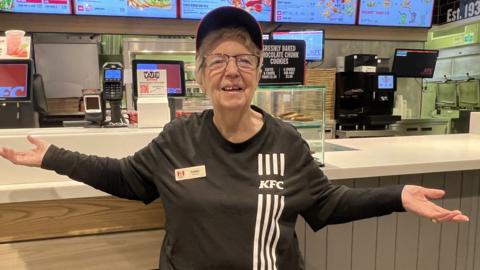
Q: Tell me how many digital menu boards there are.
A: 5